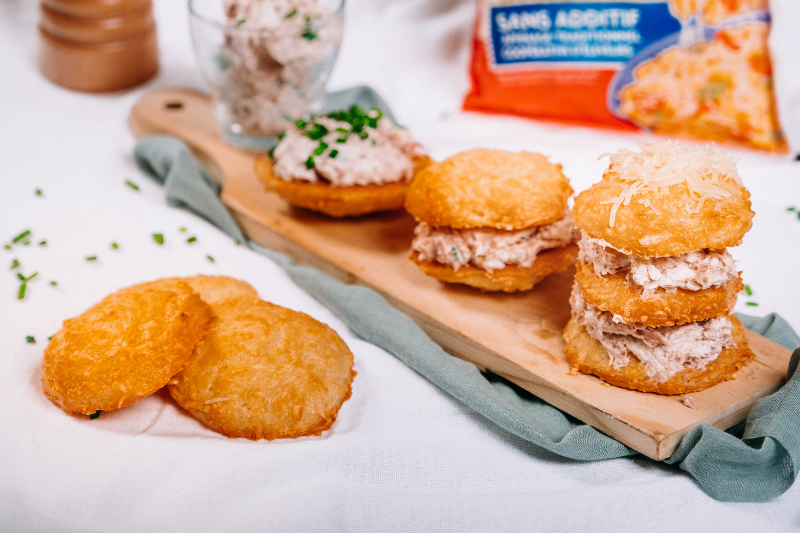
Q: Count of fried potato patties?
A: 9